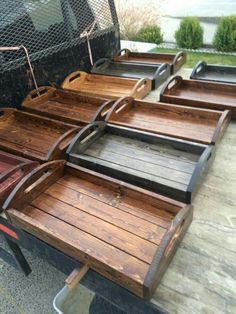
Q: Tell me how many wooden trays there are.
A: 11